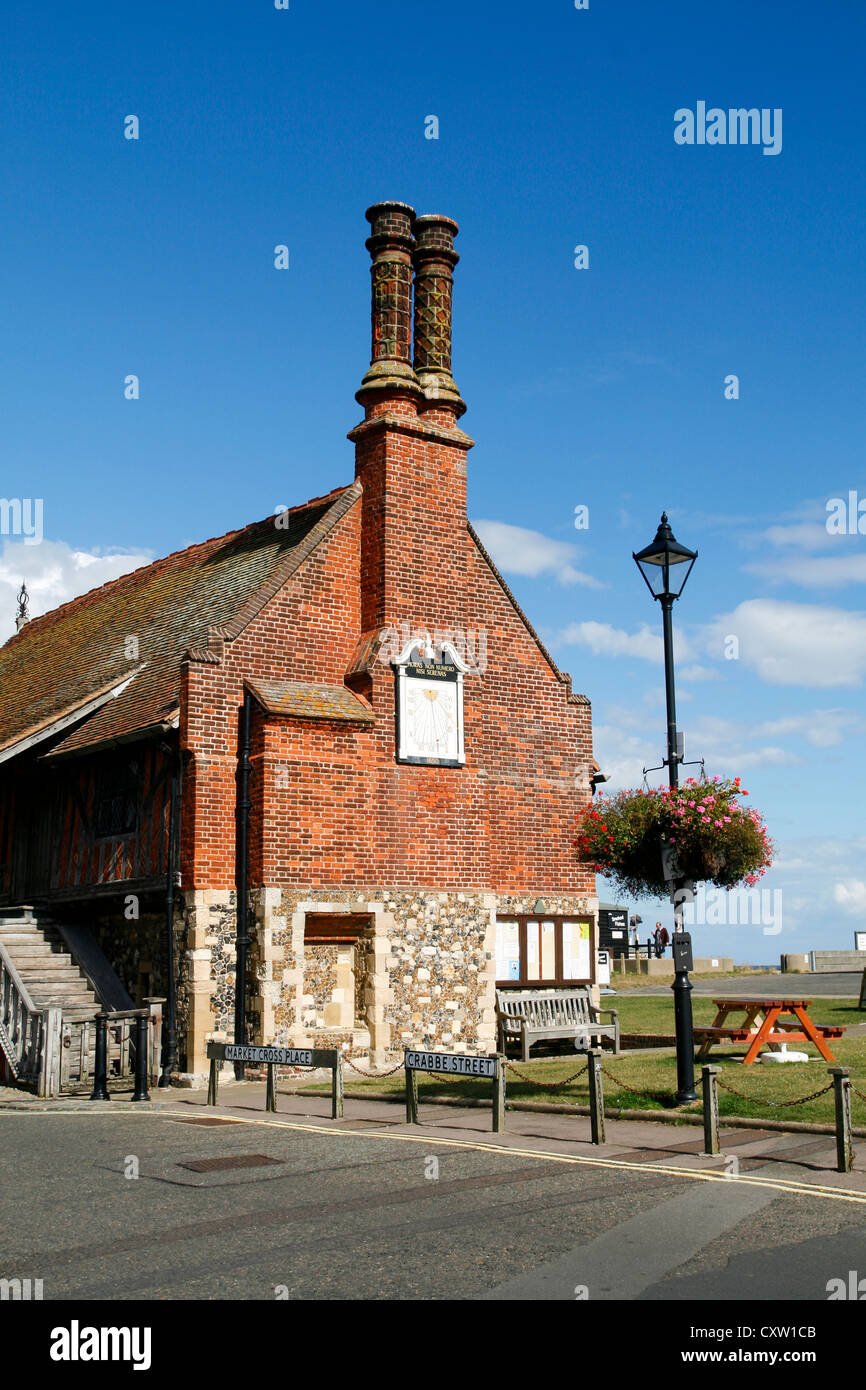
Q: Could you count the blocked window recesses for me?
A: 1